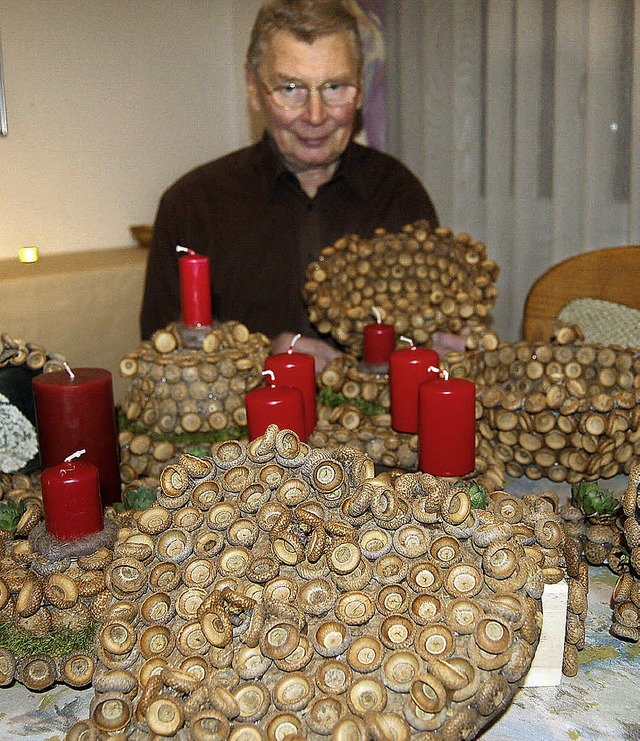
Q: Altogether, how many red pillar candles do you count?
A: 8